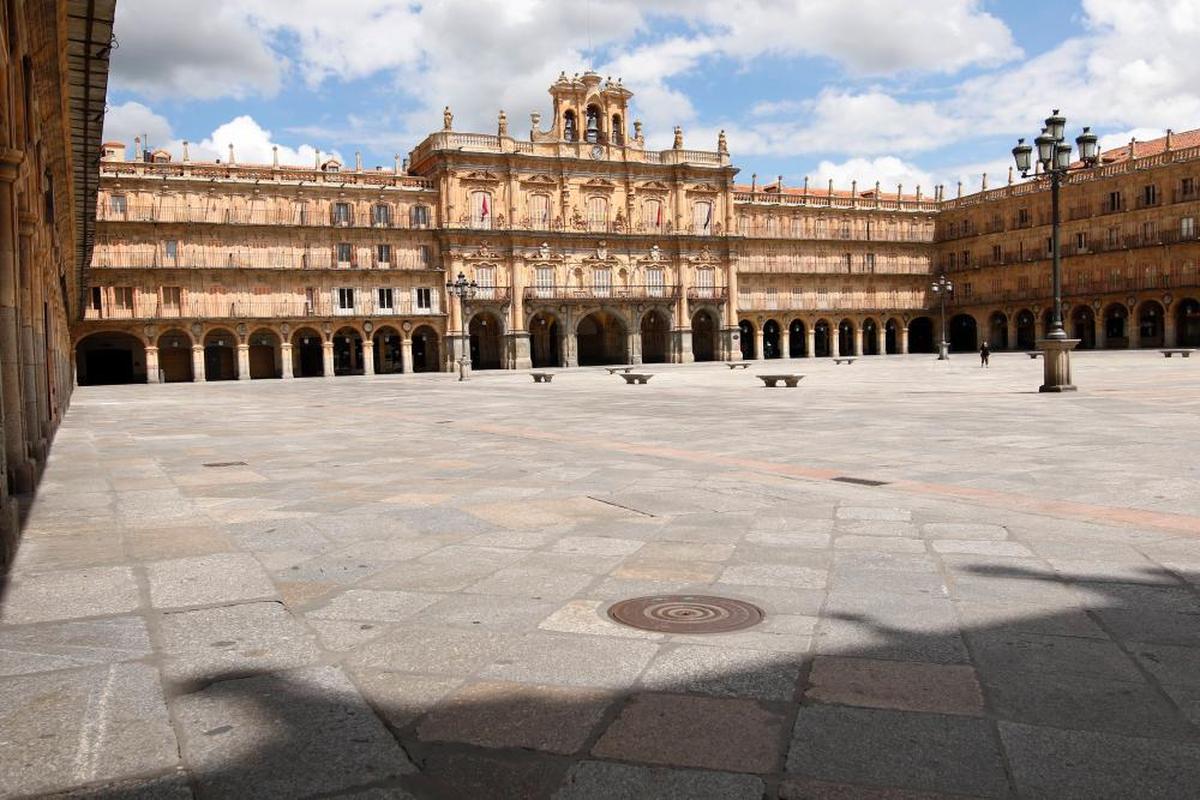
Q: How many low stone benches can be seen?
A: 8